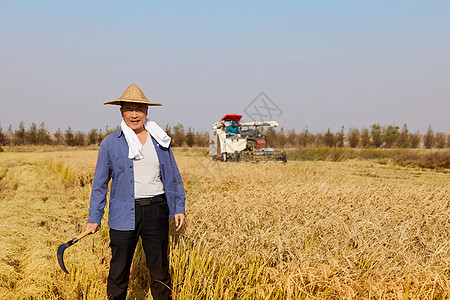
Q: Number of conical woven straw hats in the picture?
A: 1